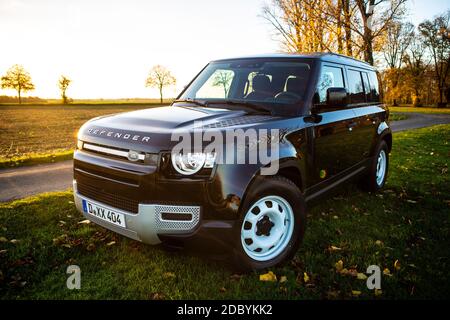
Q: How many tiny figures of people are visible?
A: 0